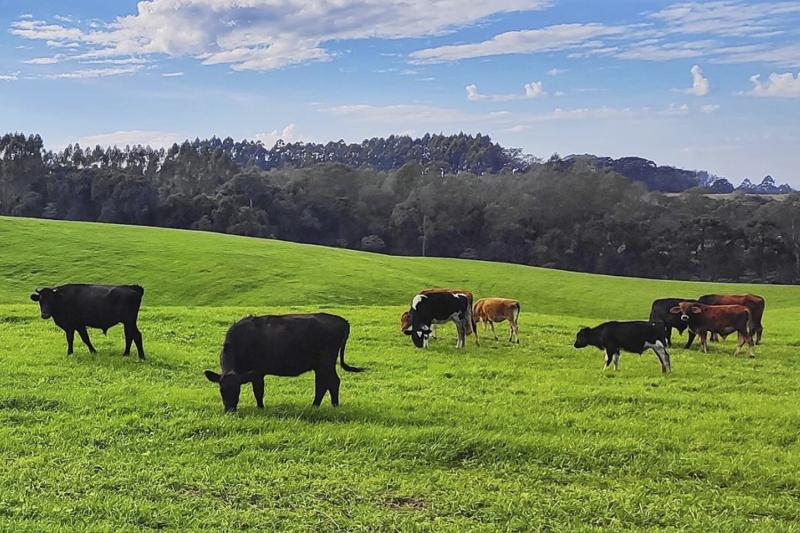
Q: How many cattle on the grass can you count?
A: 9